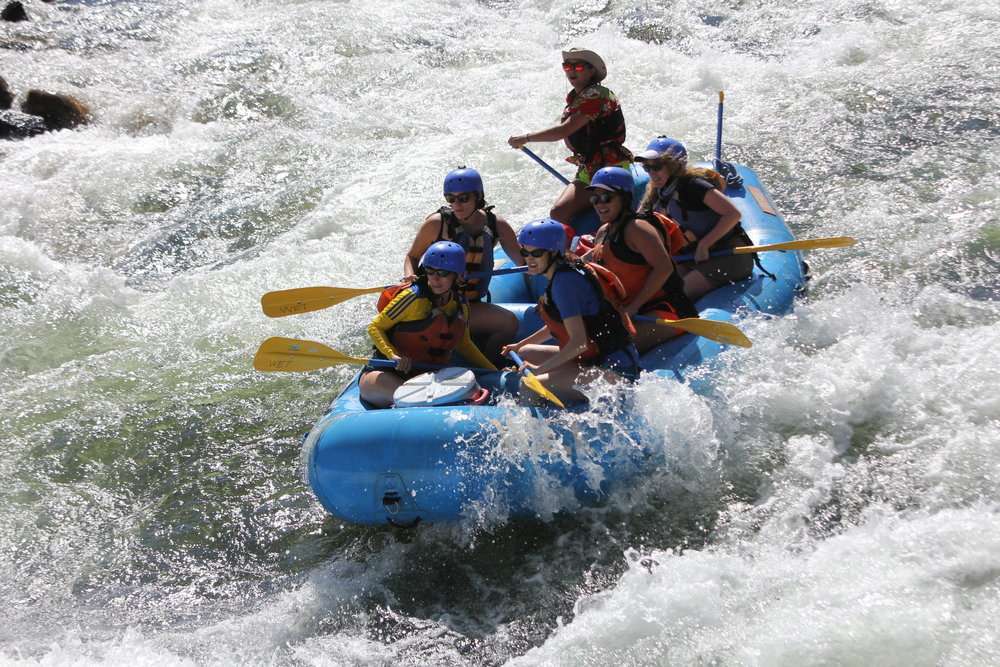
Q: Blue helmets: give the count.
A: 5